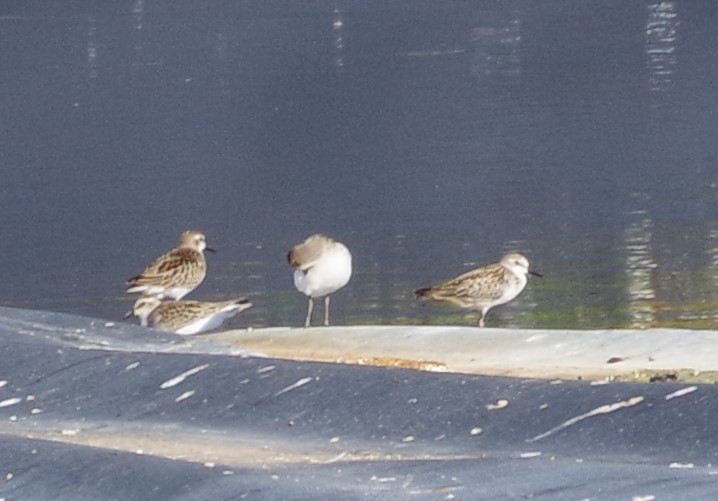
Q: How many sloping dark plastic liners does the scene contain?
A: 1